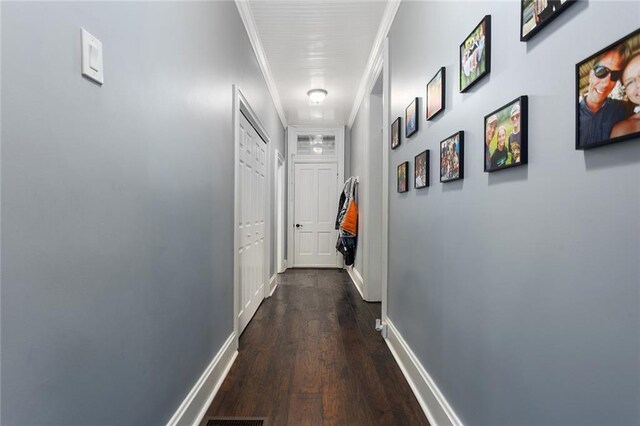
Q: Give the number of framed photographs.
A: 10